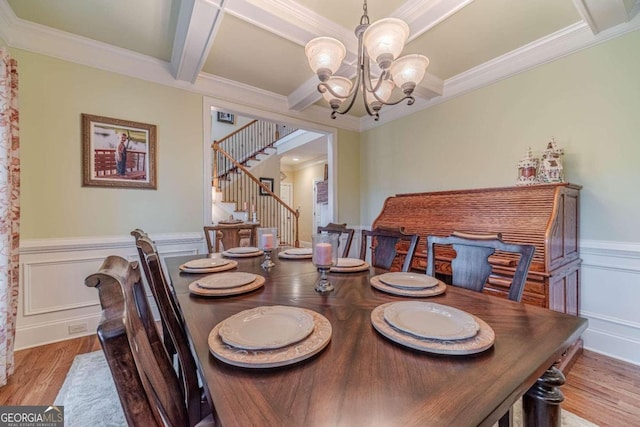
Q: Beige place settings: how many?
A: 8